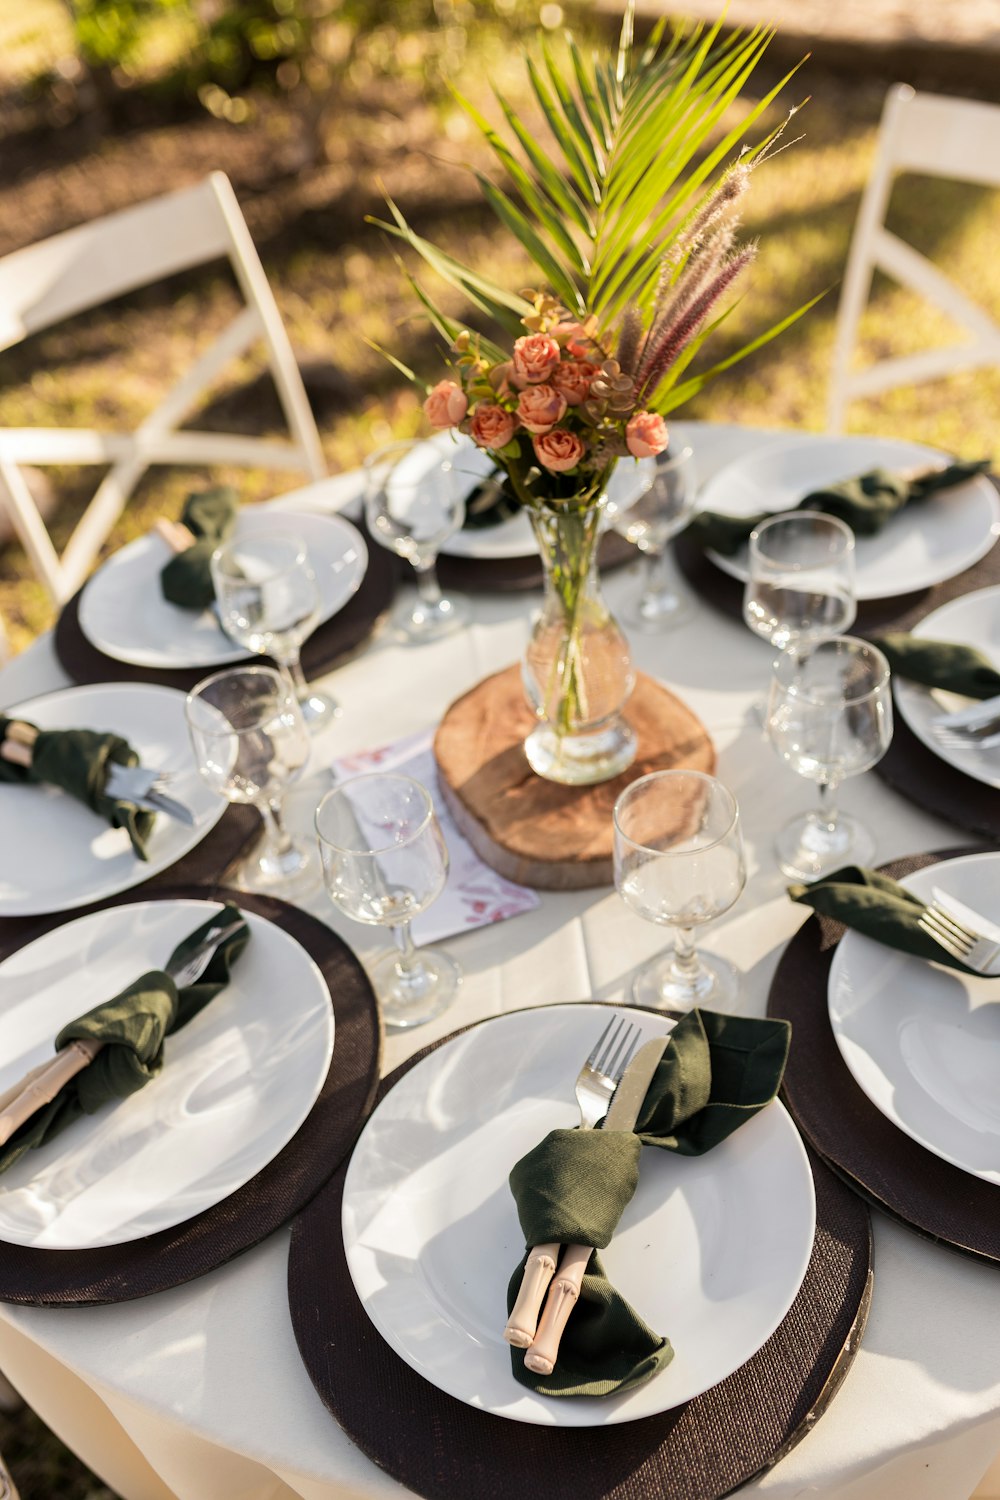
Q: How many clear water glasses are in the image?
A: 8